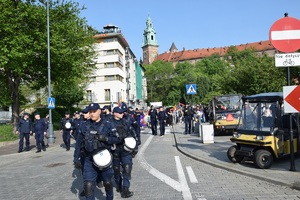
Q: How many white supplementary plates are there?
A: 1